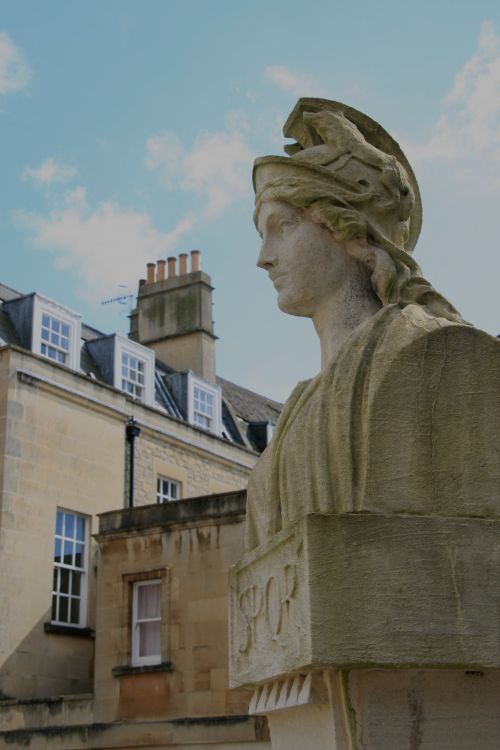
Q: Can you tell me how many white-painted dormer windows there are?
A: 3